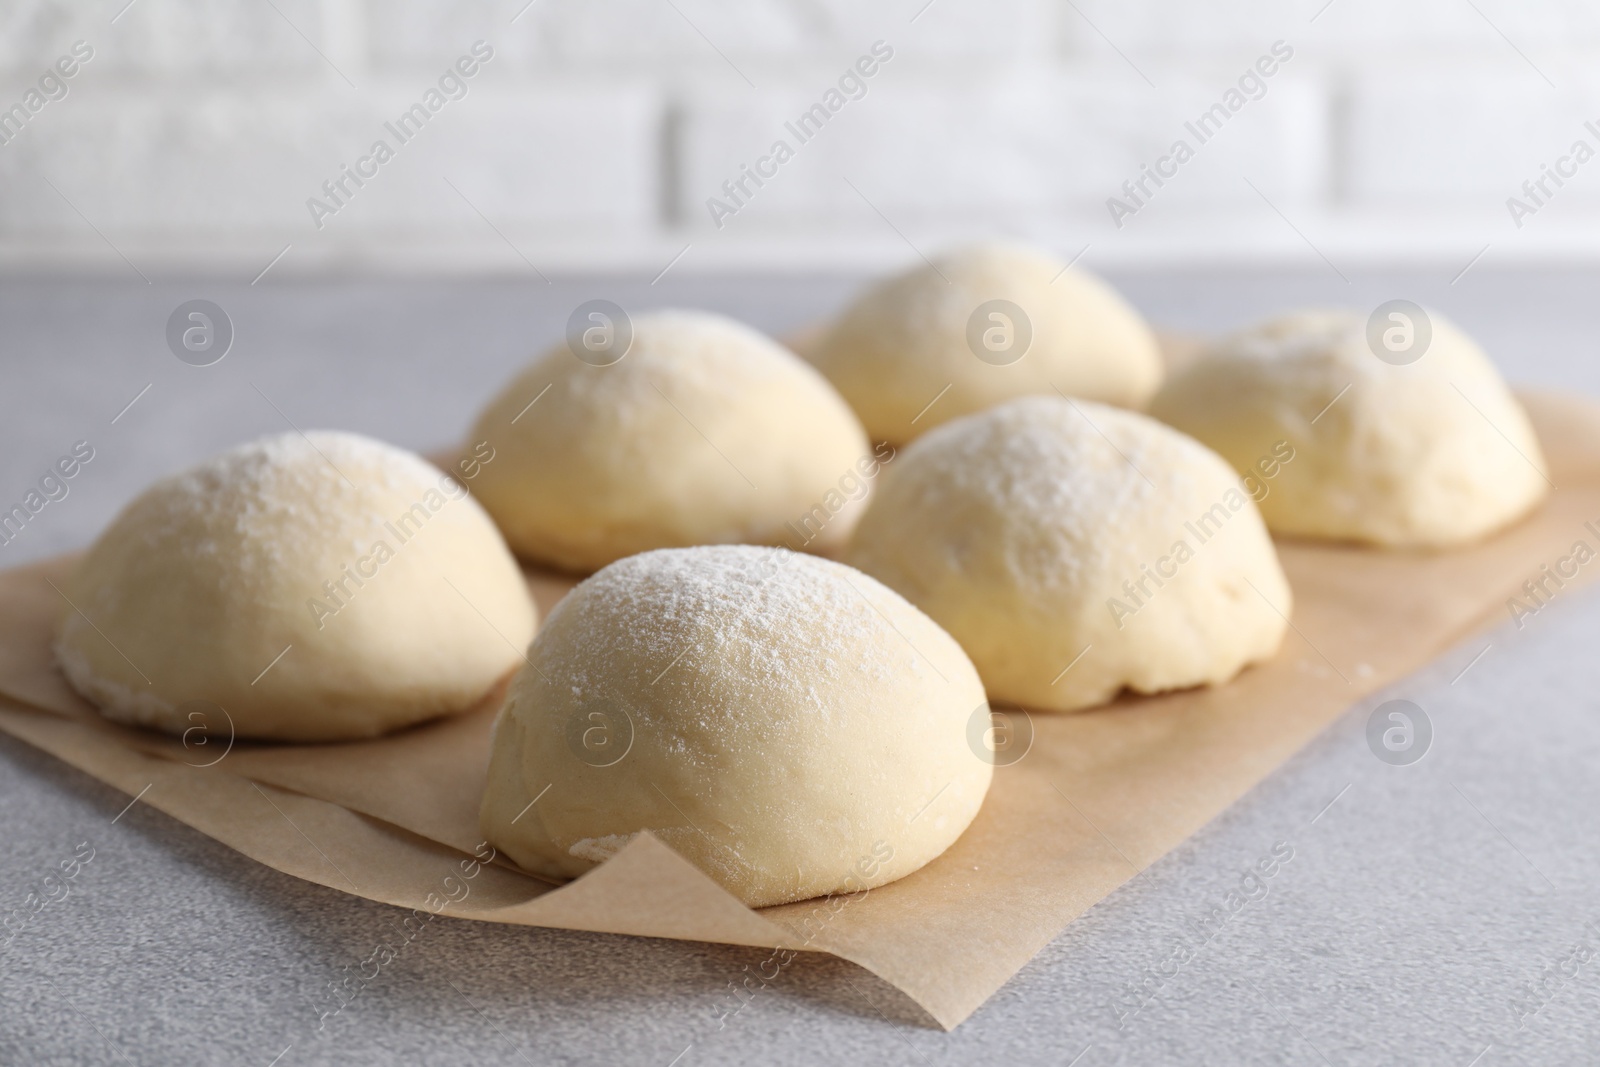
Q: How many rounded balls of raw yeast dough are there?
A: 6